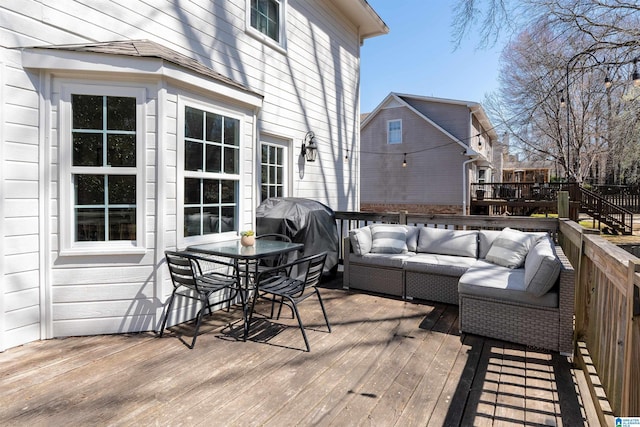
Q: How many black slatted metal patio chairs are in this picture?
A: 3